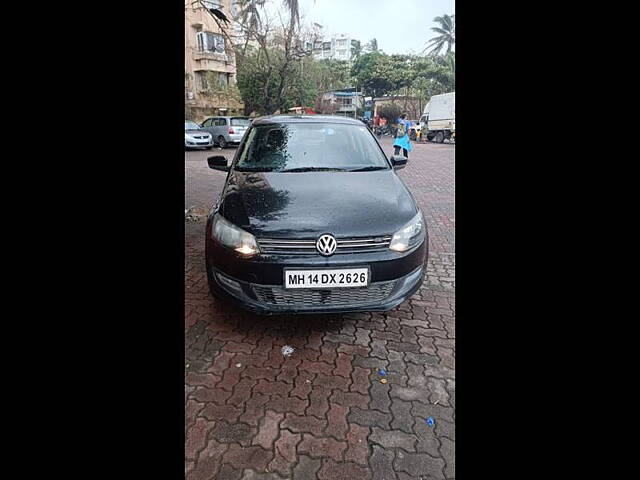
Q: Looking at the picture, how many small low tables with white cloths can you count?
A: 0